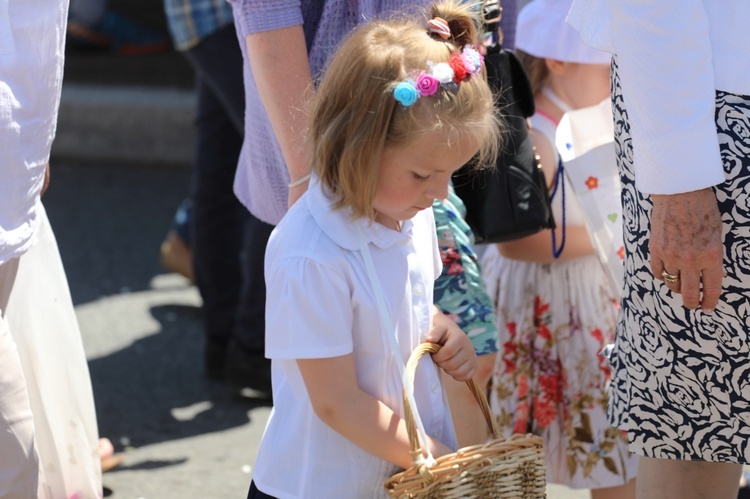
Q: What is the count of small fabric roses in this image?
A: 5